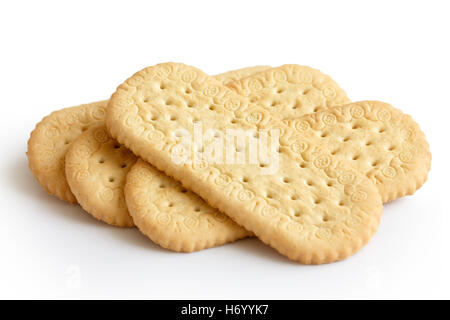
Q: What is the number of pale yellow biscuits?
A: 4